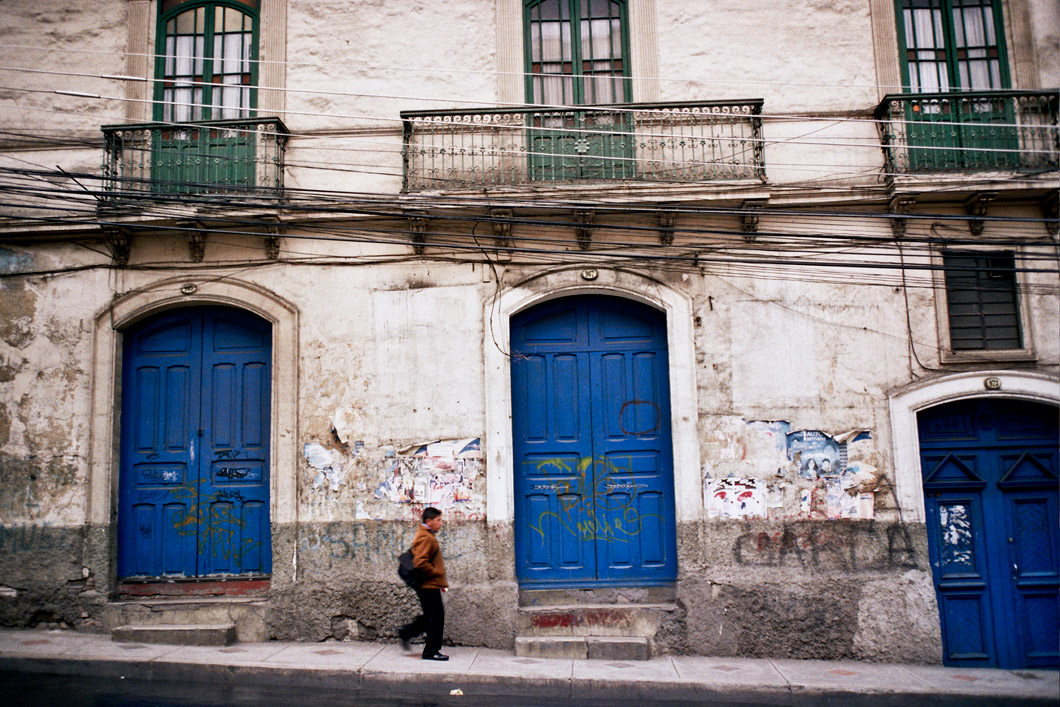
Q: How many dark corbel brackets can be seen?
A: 11